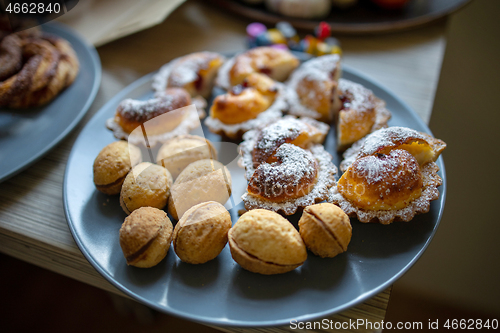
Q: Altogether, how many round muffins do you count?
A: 8